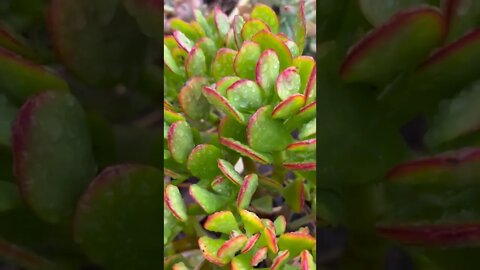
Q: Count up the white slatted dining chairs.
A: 0